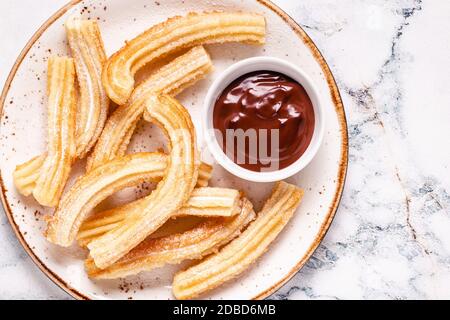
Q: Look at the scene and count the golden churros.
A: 9